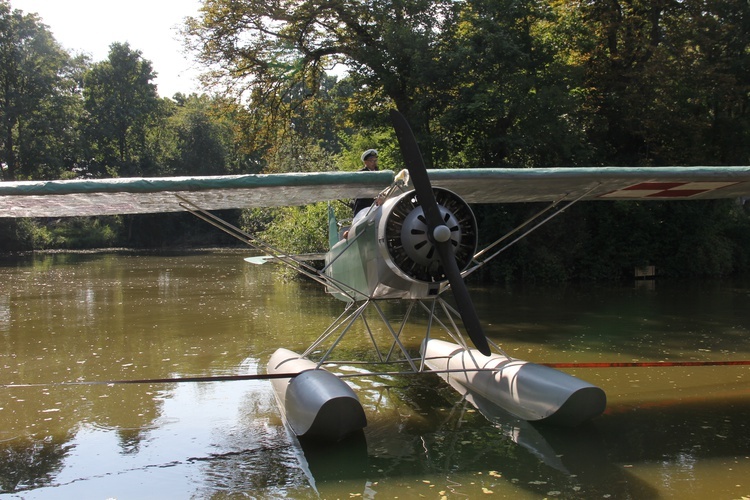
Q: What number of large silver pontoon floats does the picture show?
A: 2